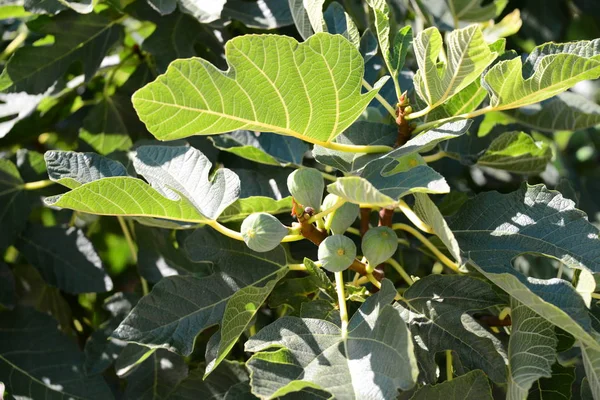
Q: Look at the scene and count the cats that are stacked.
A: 0